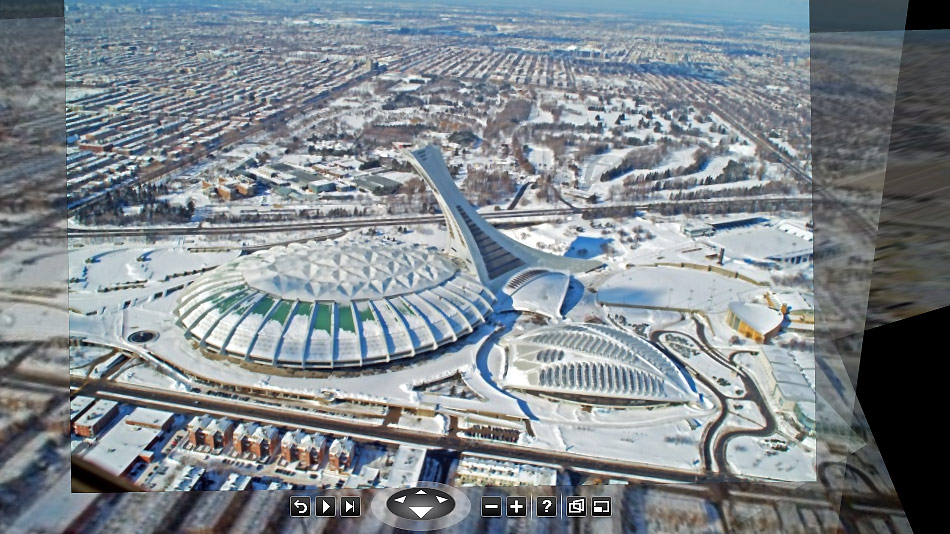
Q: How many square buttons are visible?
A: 8